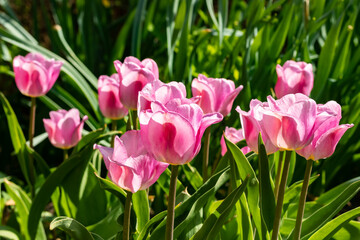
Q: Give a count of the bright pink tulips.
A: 13